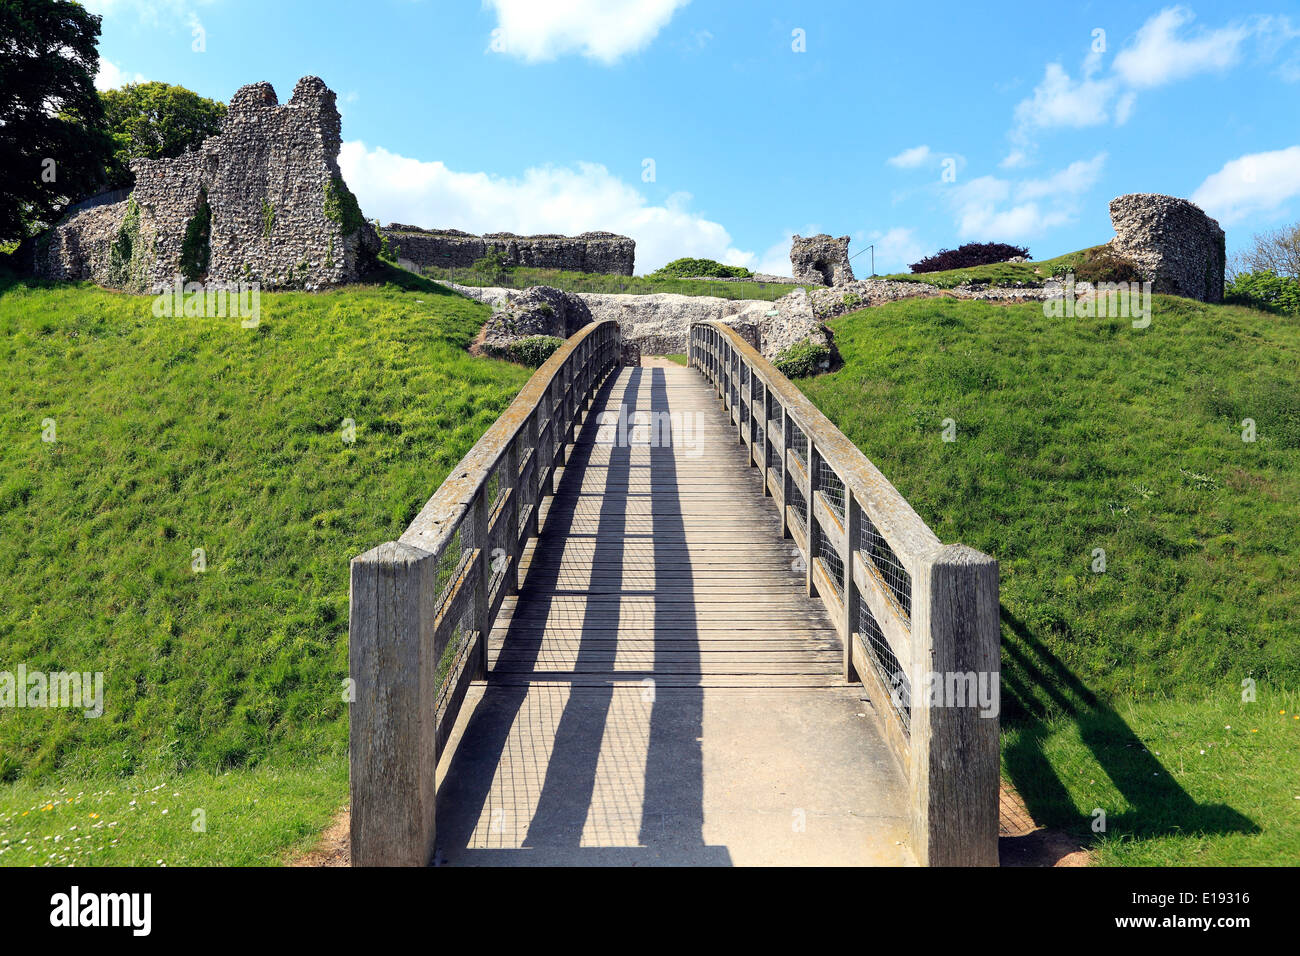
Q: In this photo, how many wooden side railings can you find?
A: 2